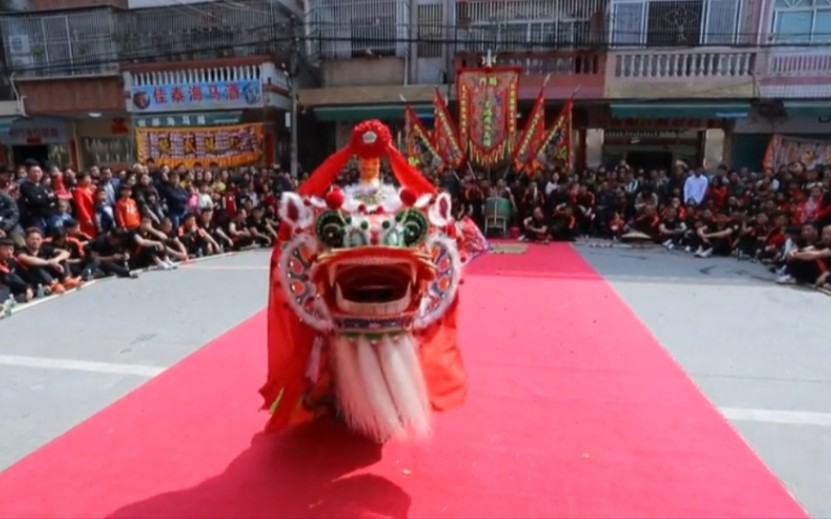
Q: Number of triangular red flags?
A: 4